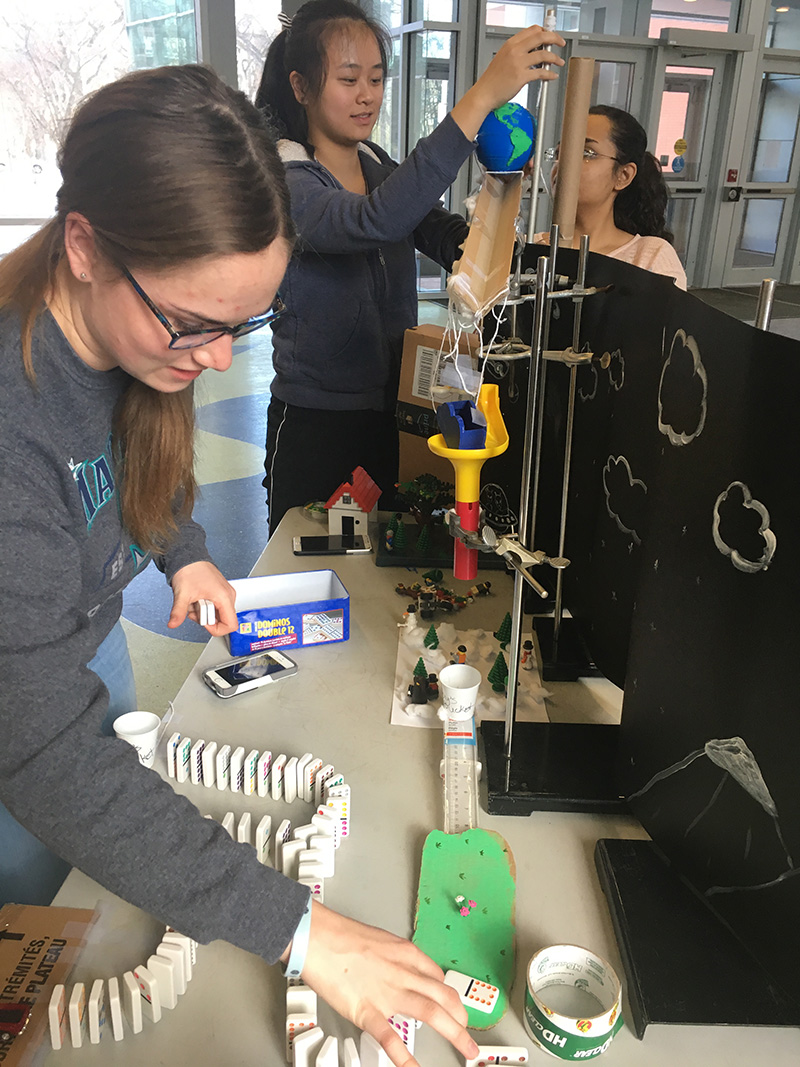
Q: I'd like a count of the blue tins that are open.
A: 1